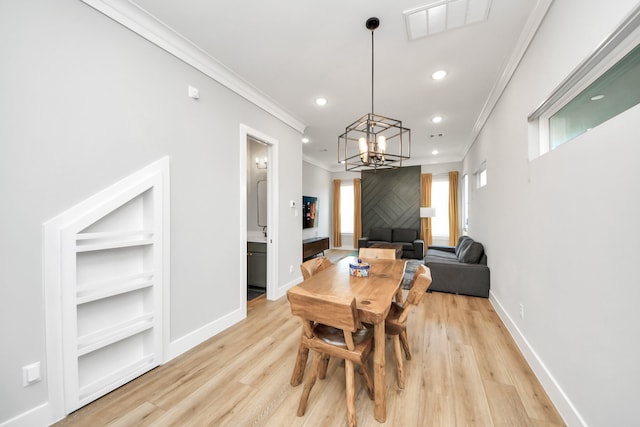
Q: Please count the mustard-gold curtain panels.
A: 4